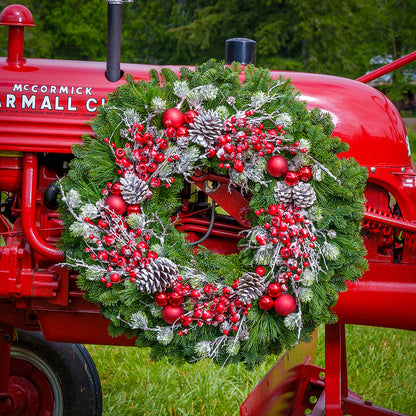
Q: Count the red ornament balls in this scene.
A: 15